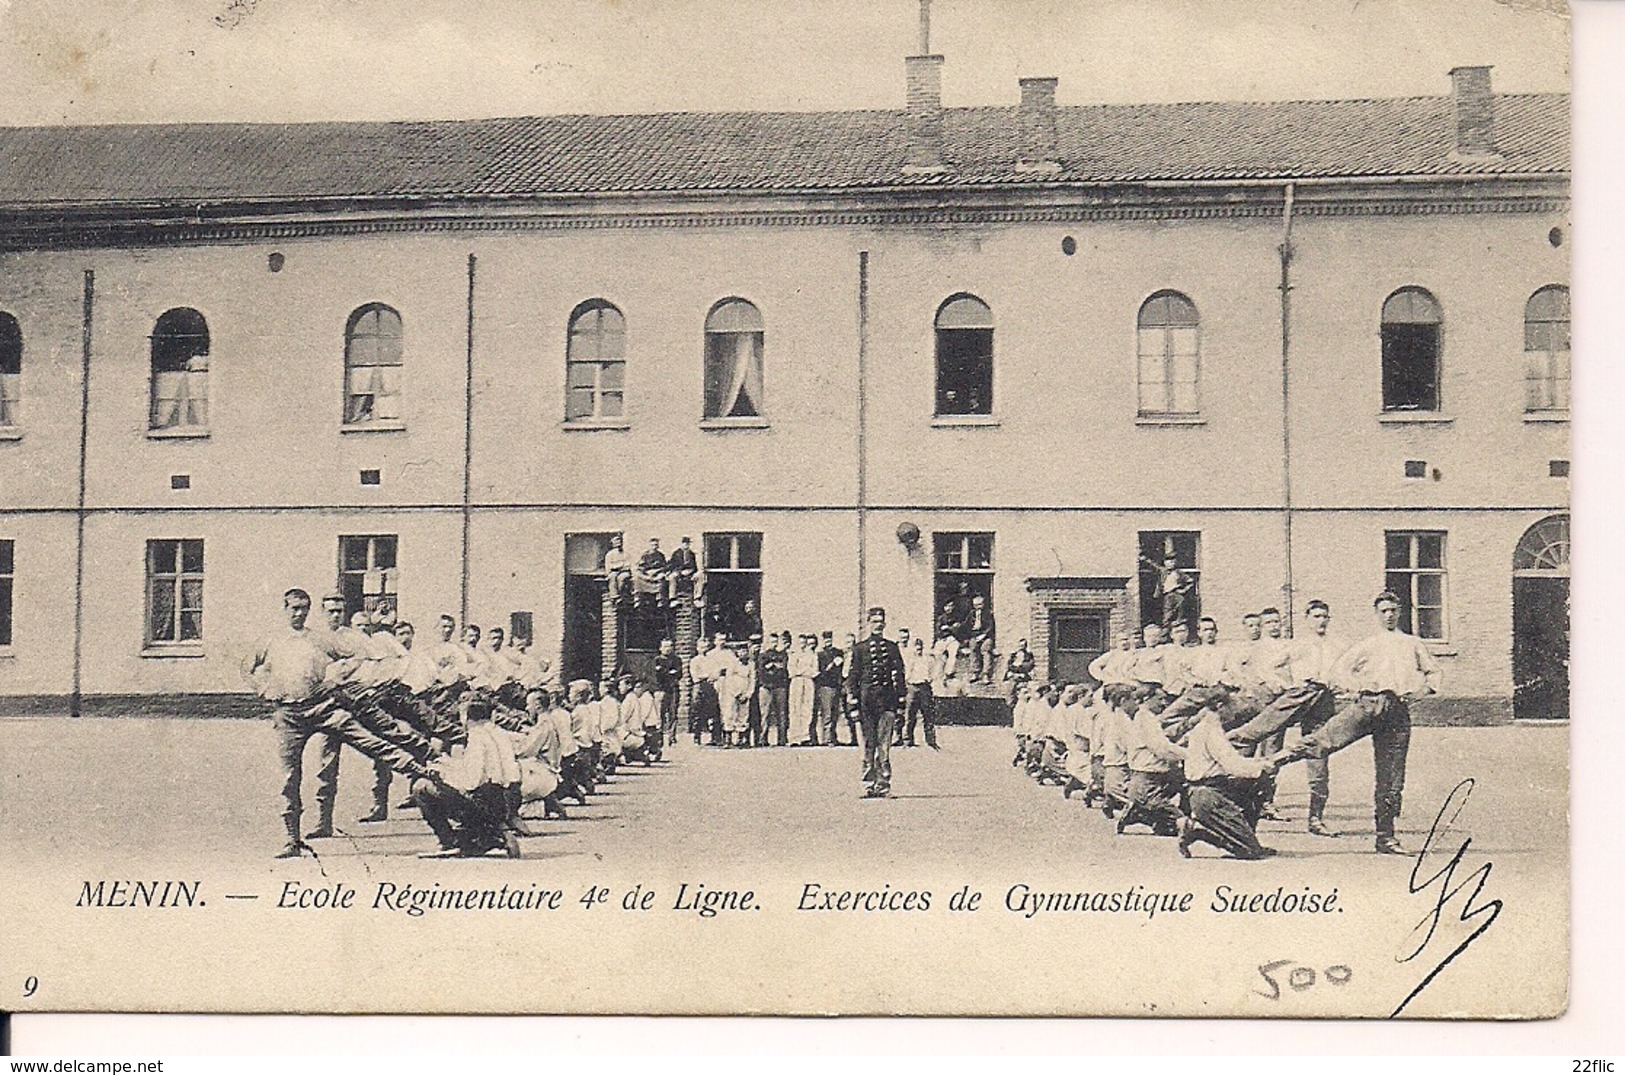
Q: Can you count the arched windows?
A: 9